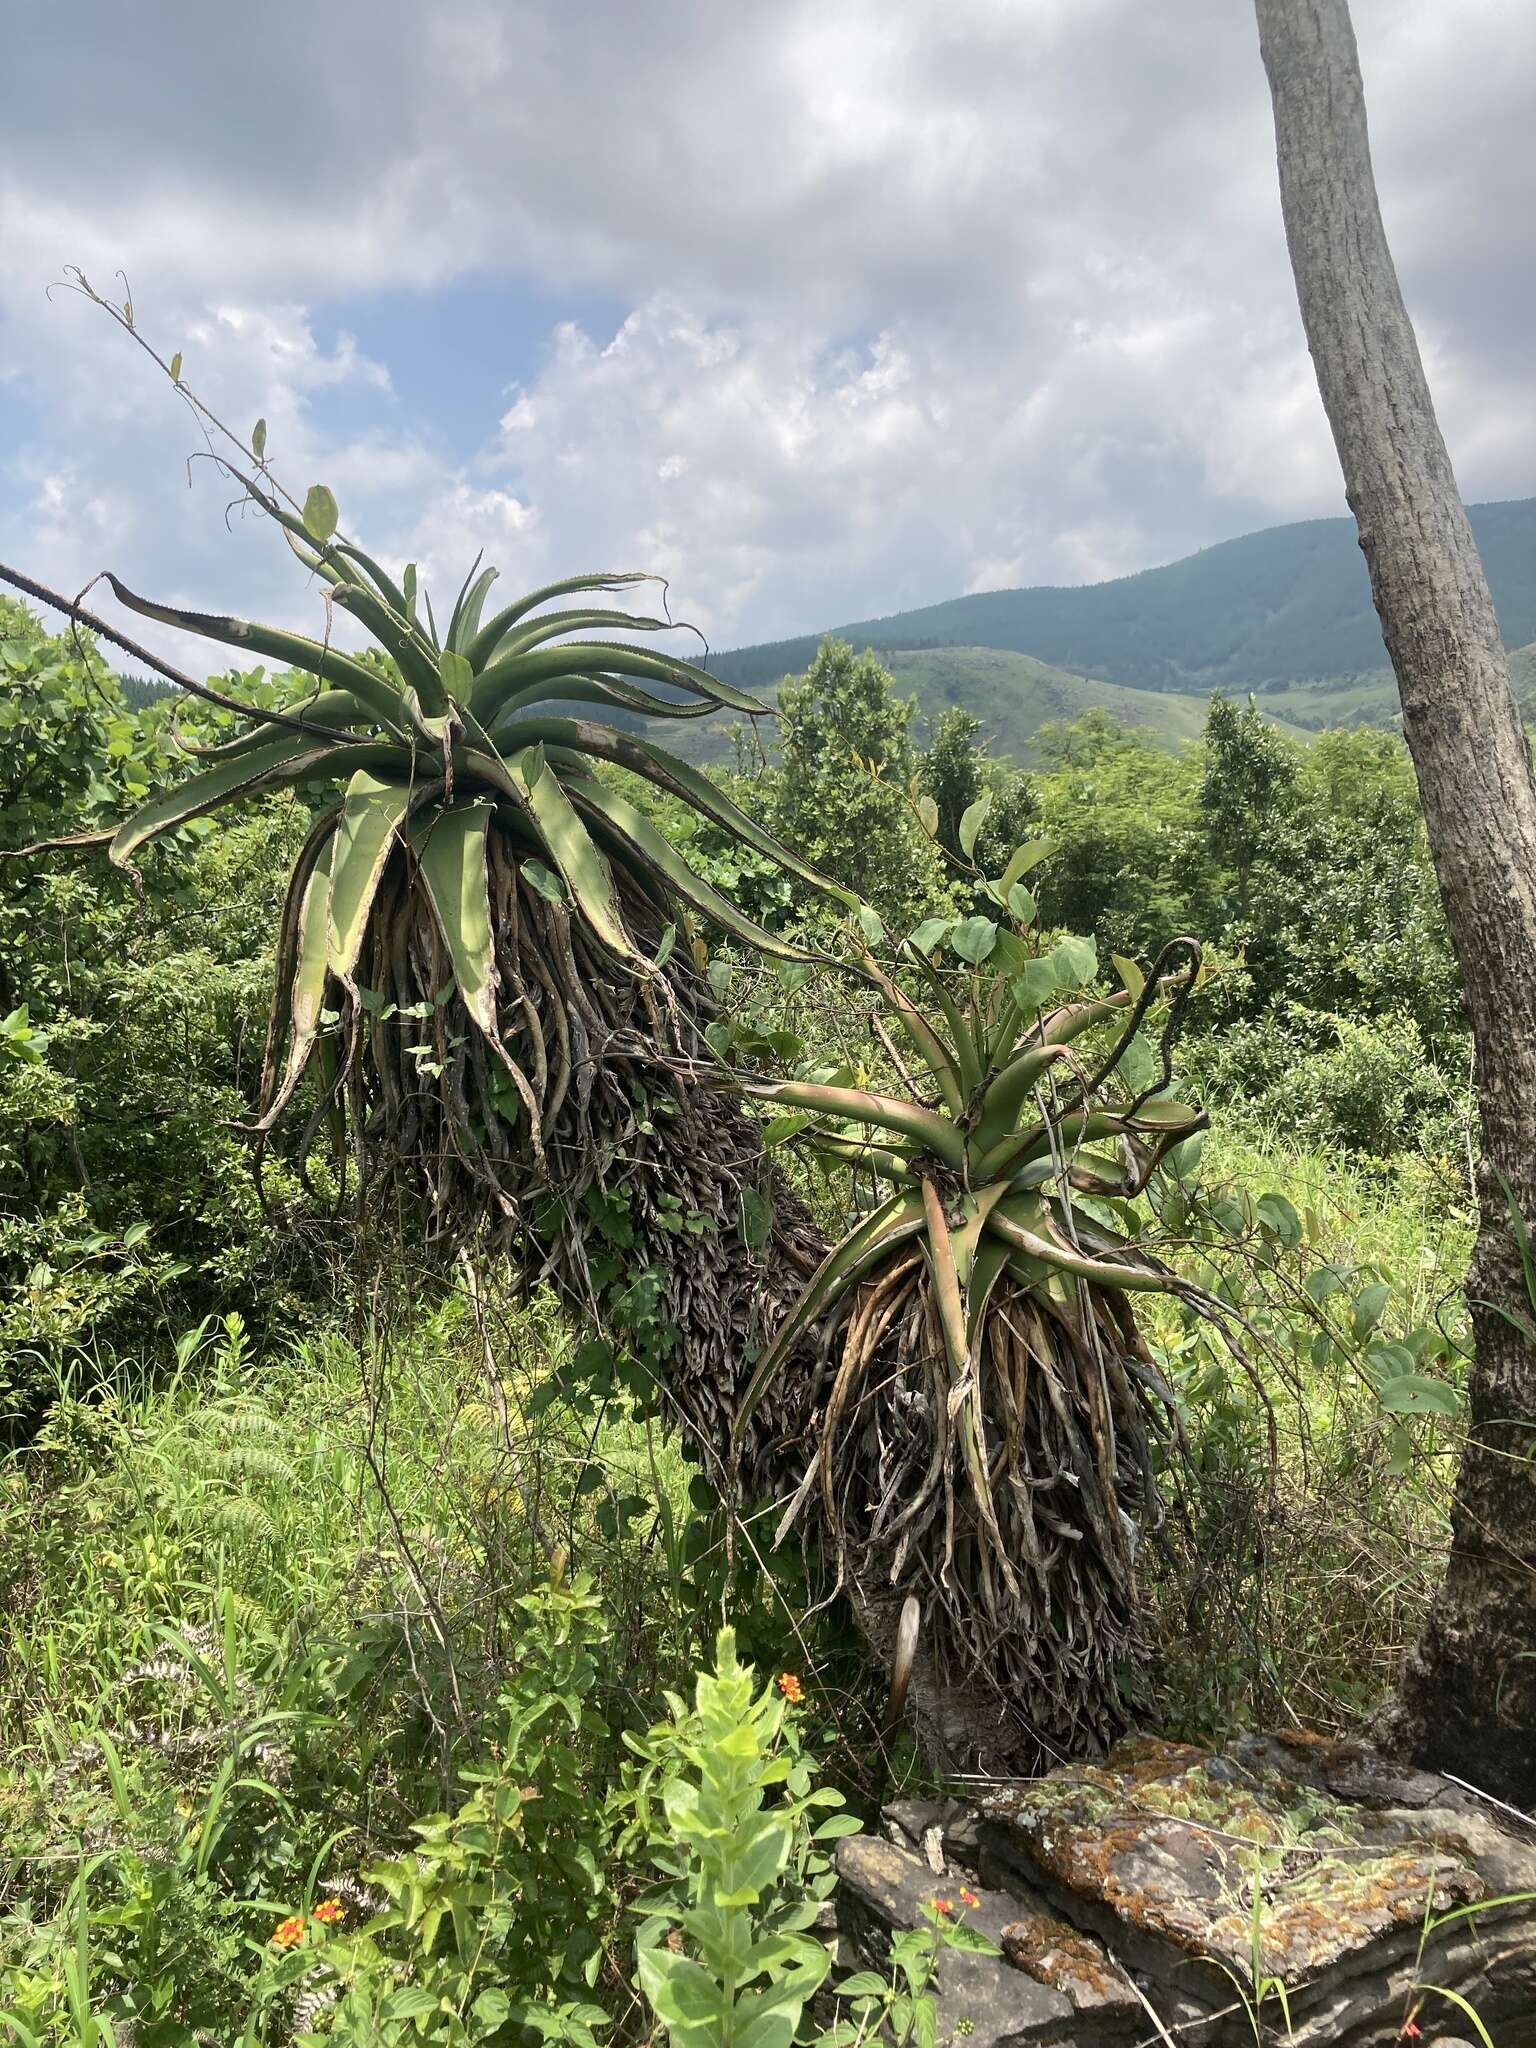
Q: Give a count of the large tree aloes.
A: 2